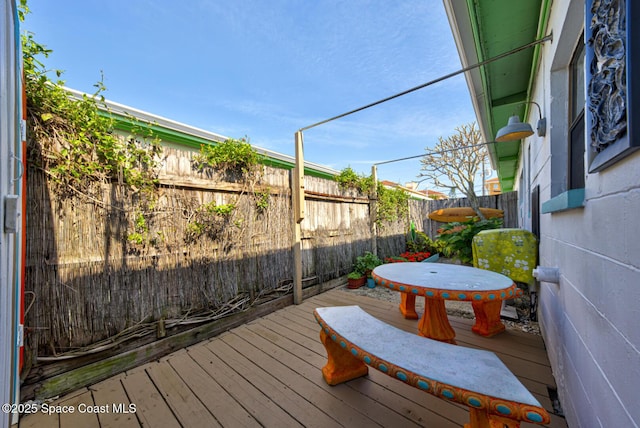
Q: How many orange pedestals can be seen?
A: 5